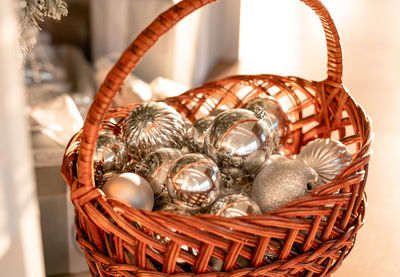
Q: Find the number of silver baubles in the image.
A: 11